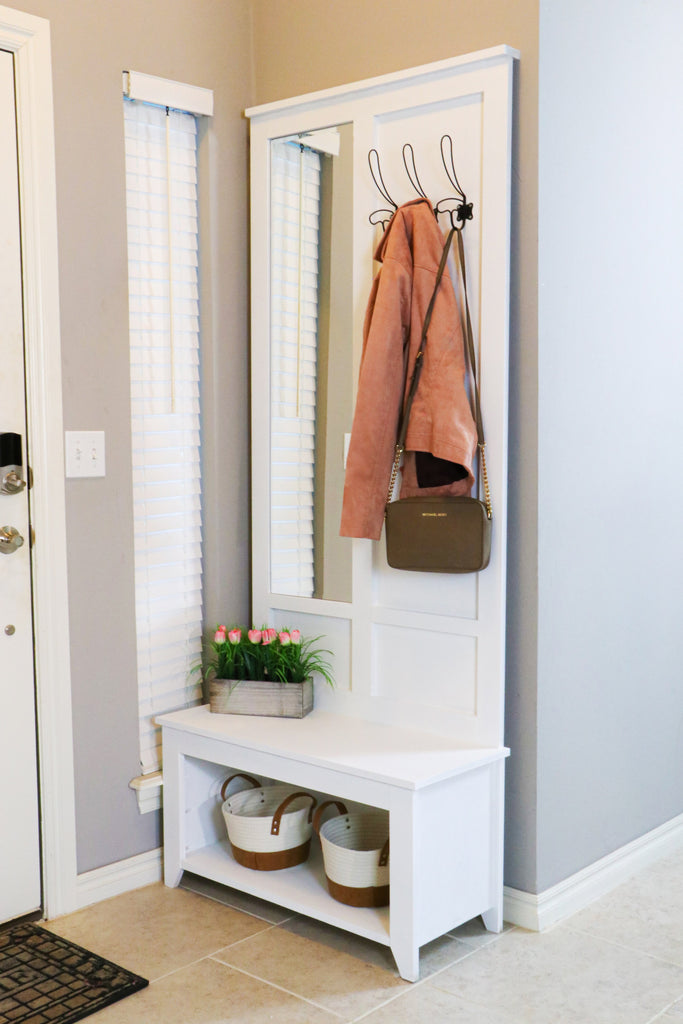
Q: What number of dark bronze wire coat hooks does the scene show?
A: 3